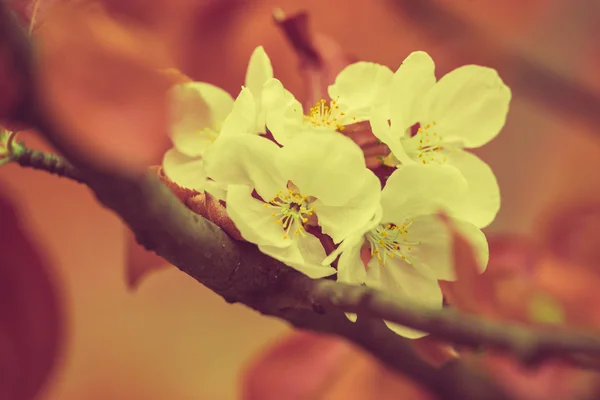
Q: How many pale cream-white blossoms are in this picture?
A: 5